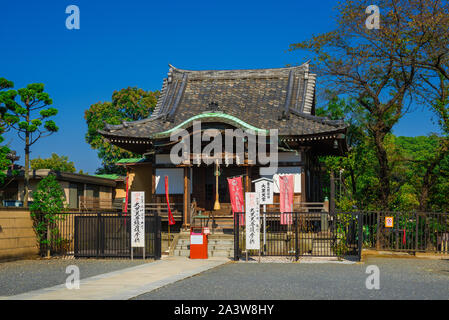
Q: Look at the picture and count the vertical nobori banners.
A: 4